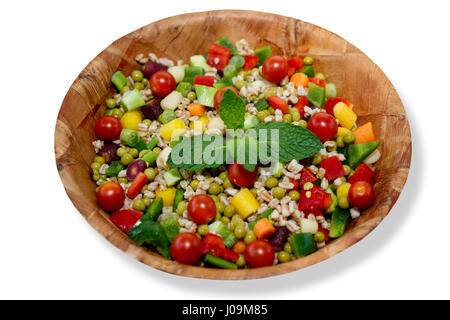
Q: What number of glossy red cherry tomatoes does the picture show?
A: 11